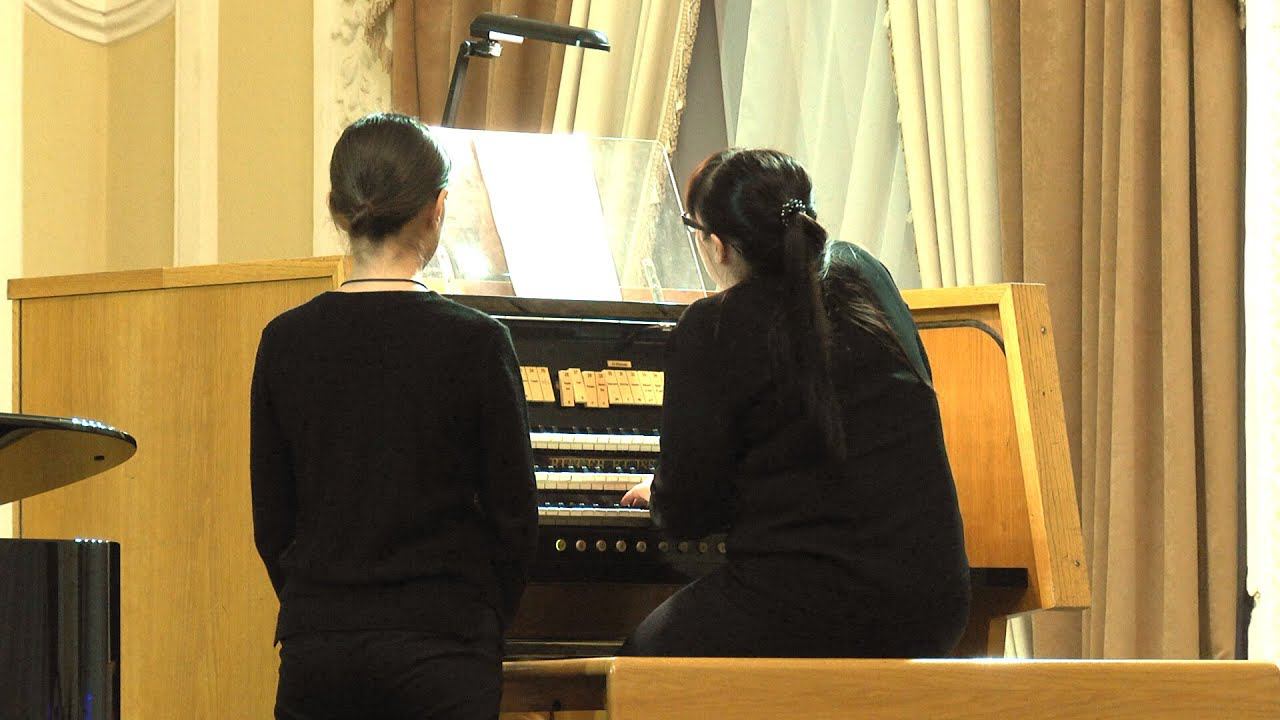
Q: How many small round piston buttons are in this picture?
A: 9